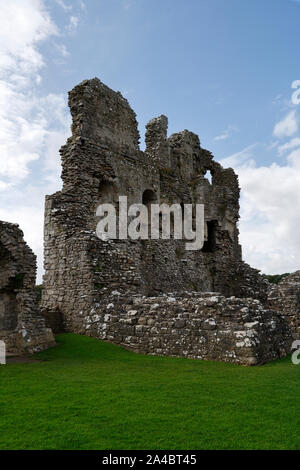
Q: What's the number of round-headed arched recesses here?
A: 2